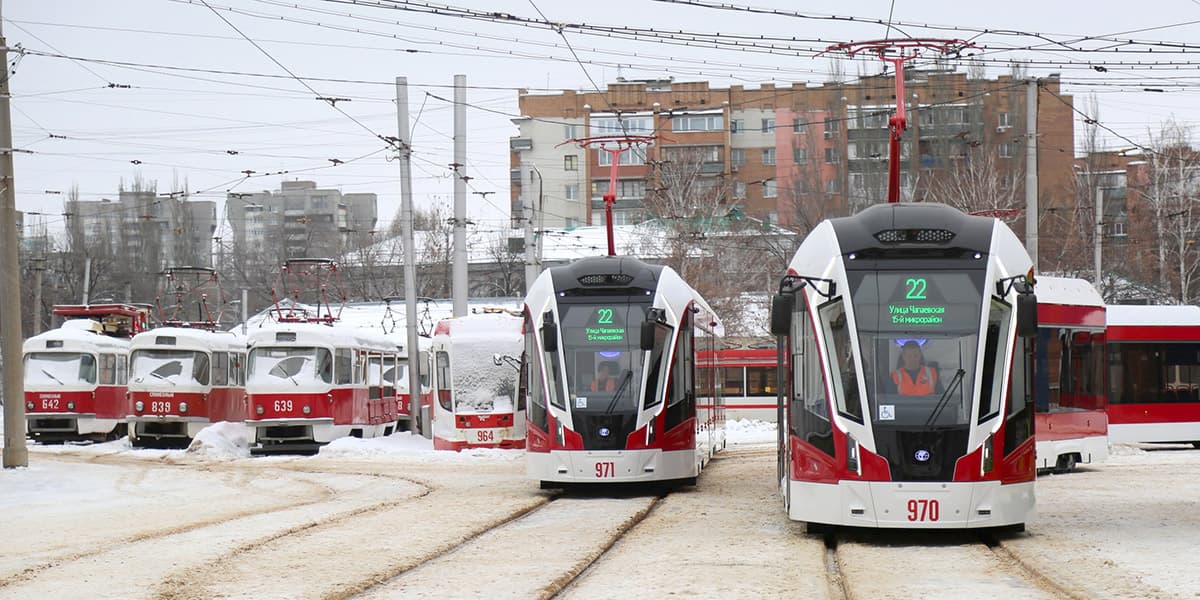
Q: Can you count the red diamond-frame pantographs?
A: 2